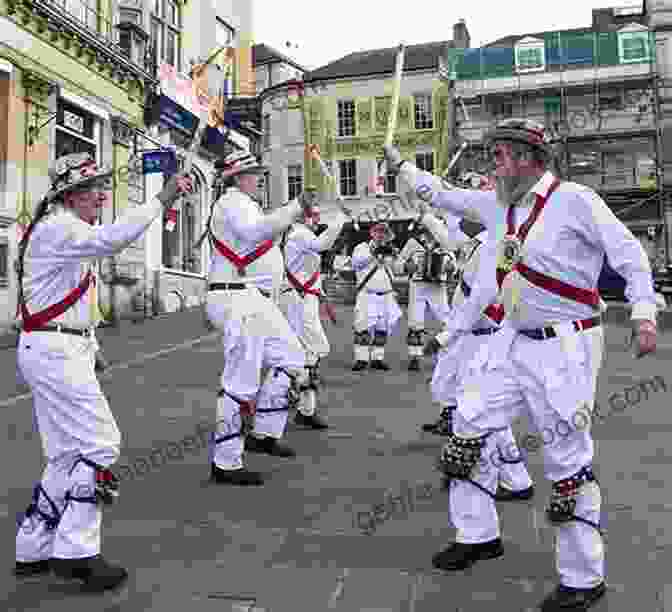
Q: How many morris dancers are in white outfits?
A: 8